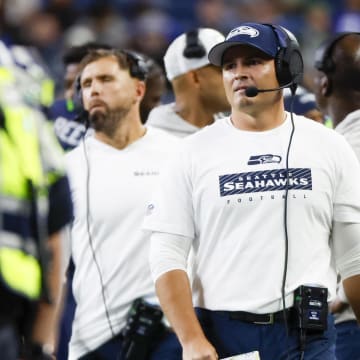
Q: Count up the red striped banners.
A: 0